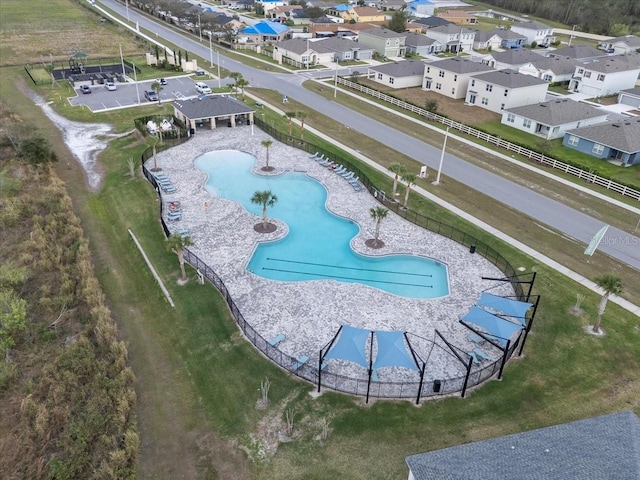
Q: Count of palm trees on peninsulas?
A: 3